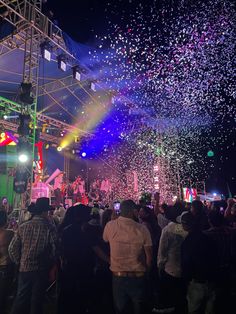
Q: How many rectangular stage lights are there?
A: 4